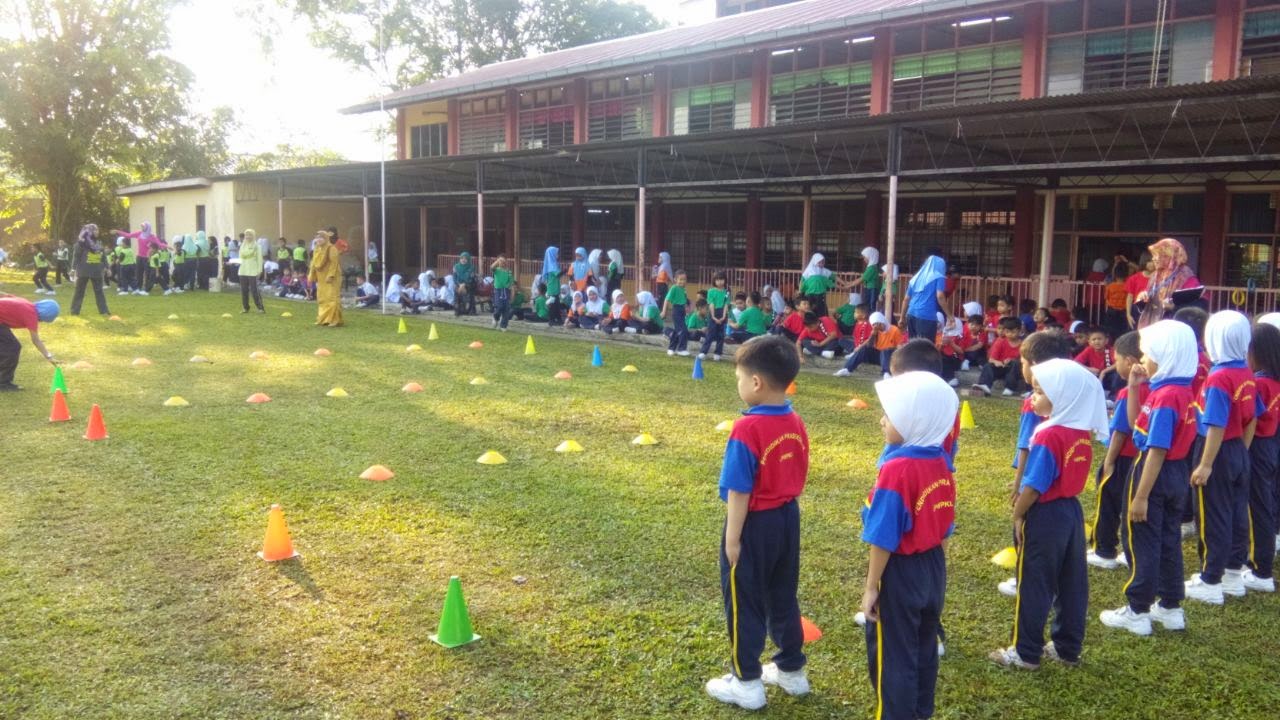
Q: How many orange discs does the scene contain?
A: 12